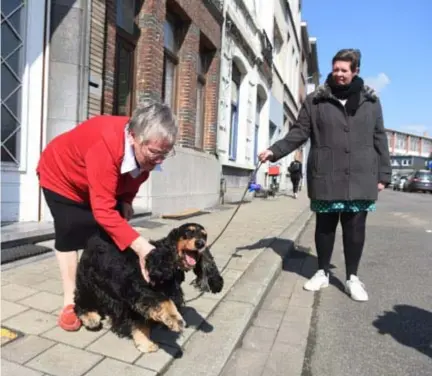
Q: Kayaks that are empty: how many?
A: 0